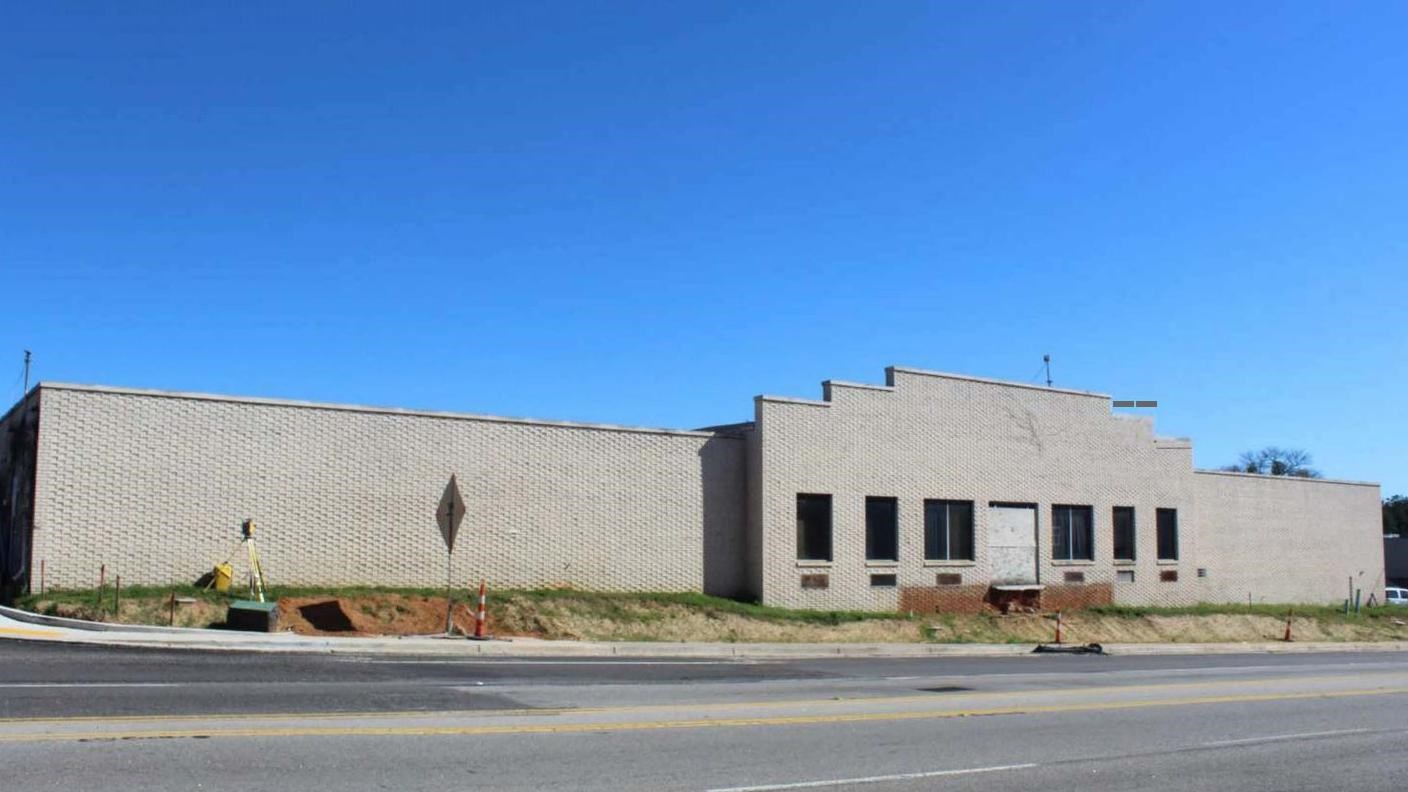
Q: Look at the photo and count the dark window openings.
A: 6